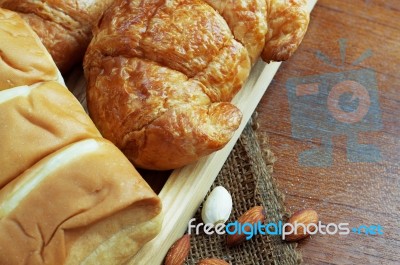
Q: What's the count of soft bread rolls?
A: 3